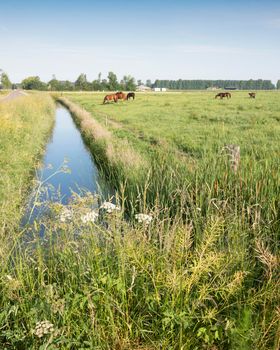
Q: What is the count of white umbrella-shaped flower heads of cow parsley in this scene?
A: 5